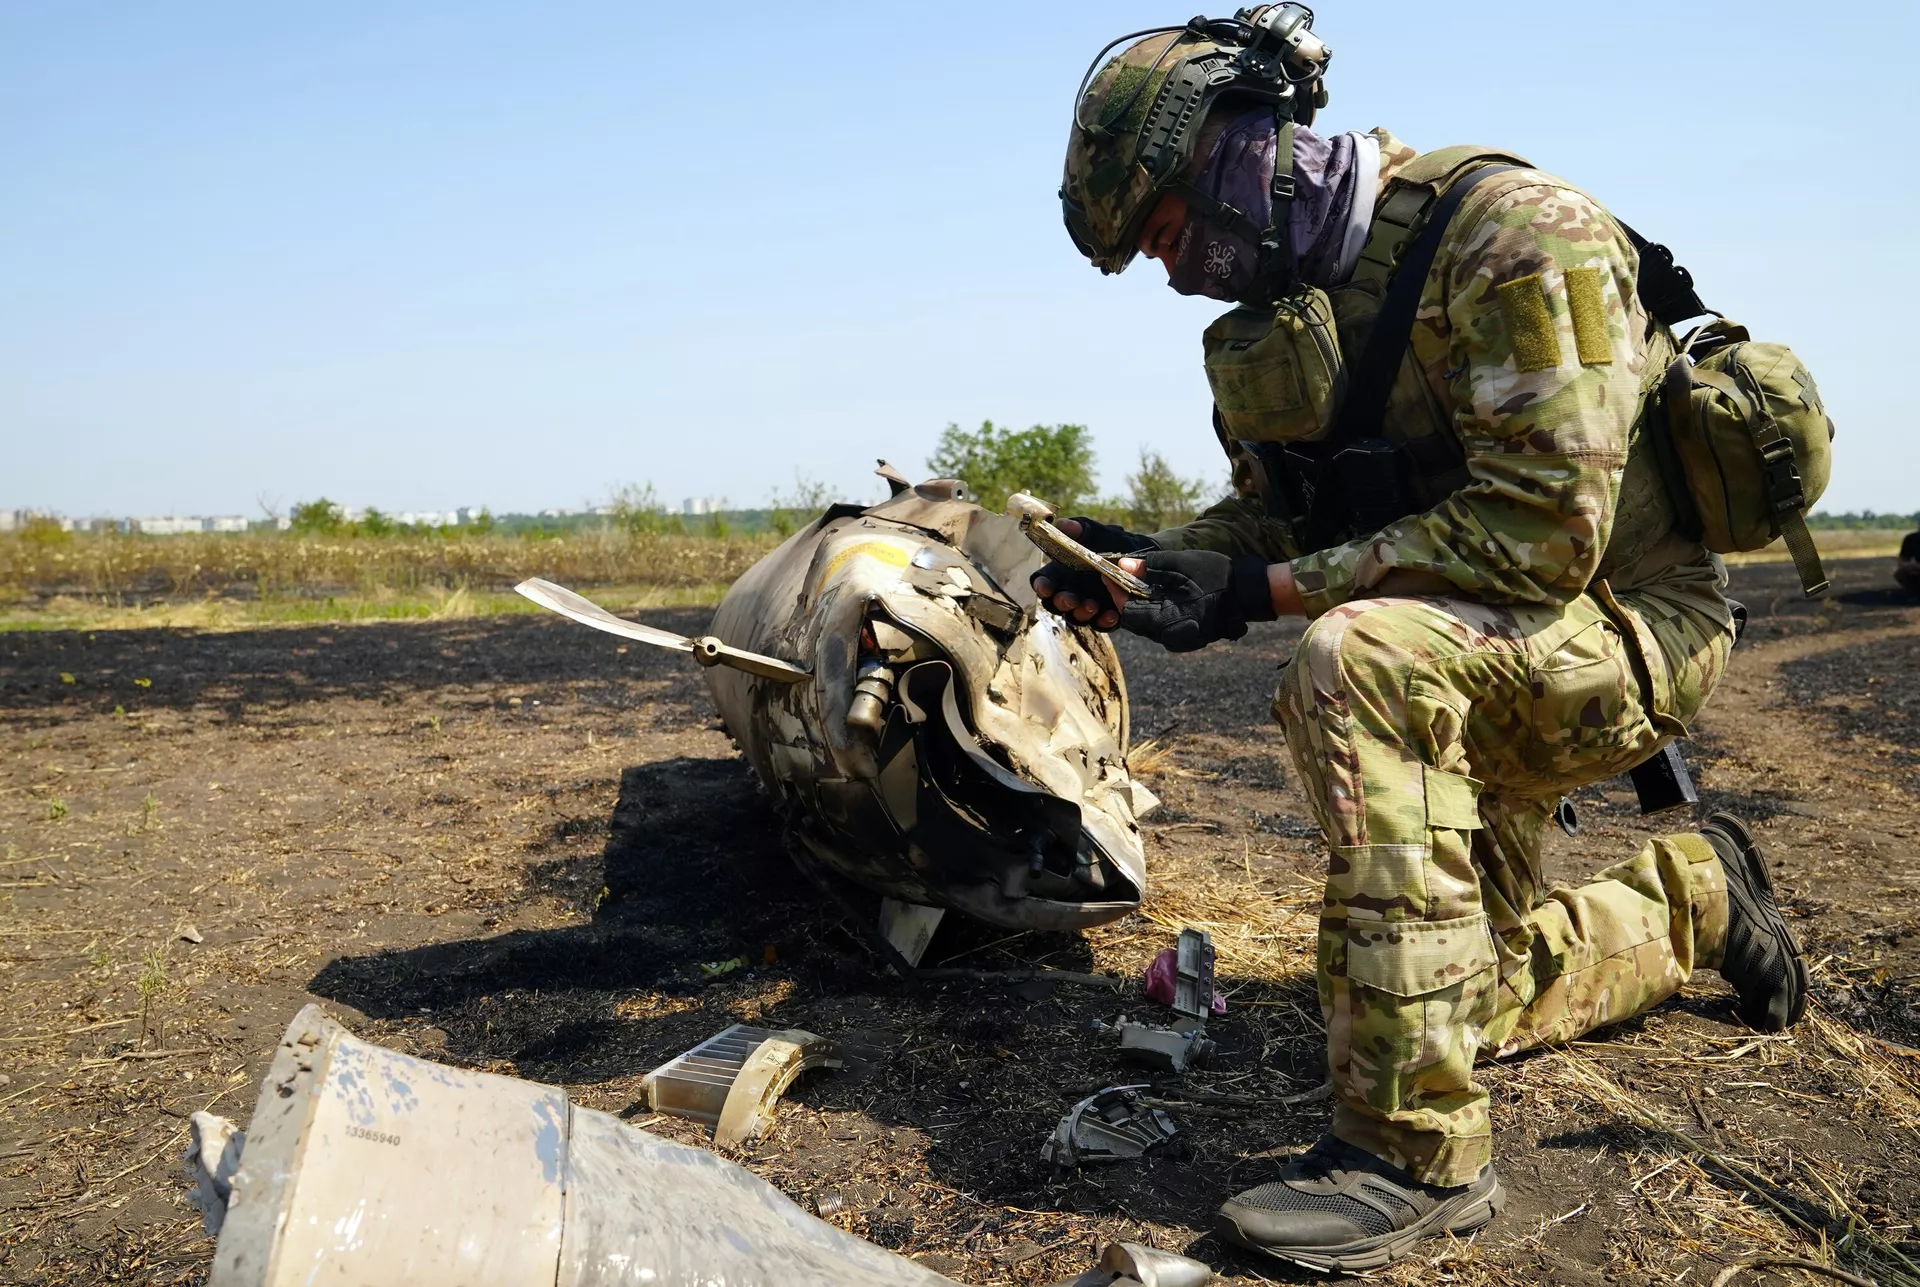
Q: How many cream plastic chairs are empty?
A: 0